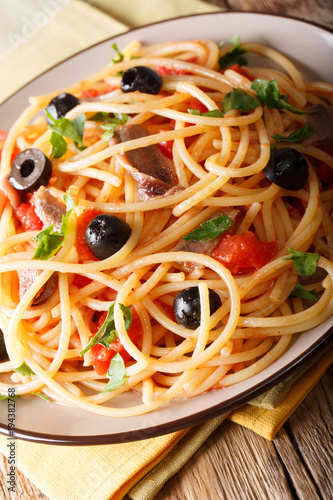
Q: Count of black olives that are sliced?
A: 1